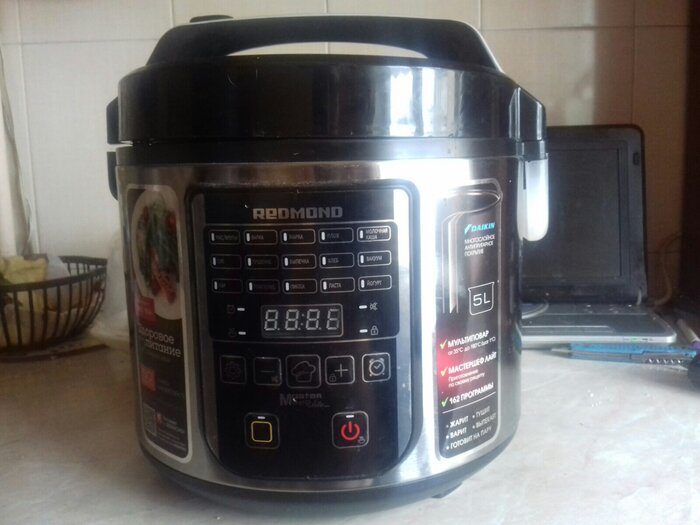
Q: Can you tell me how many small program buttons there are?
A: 15